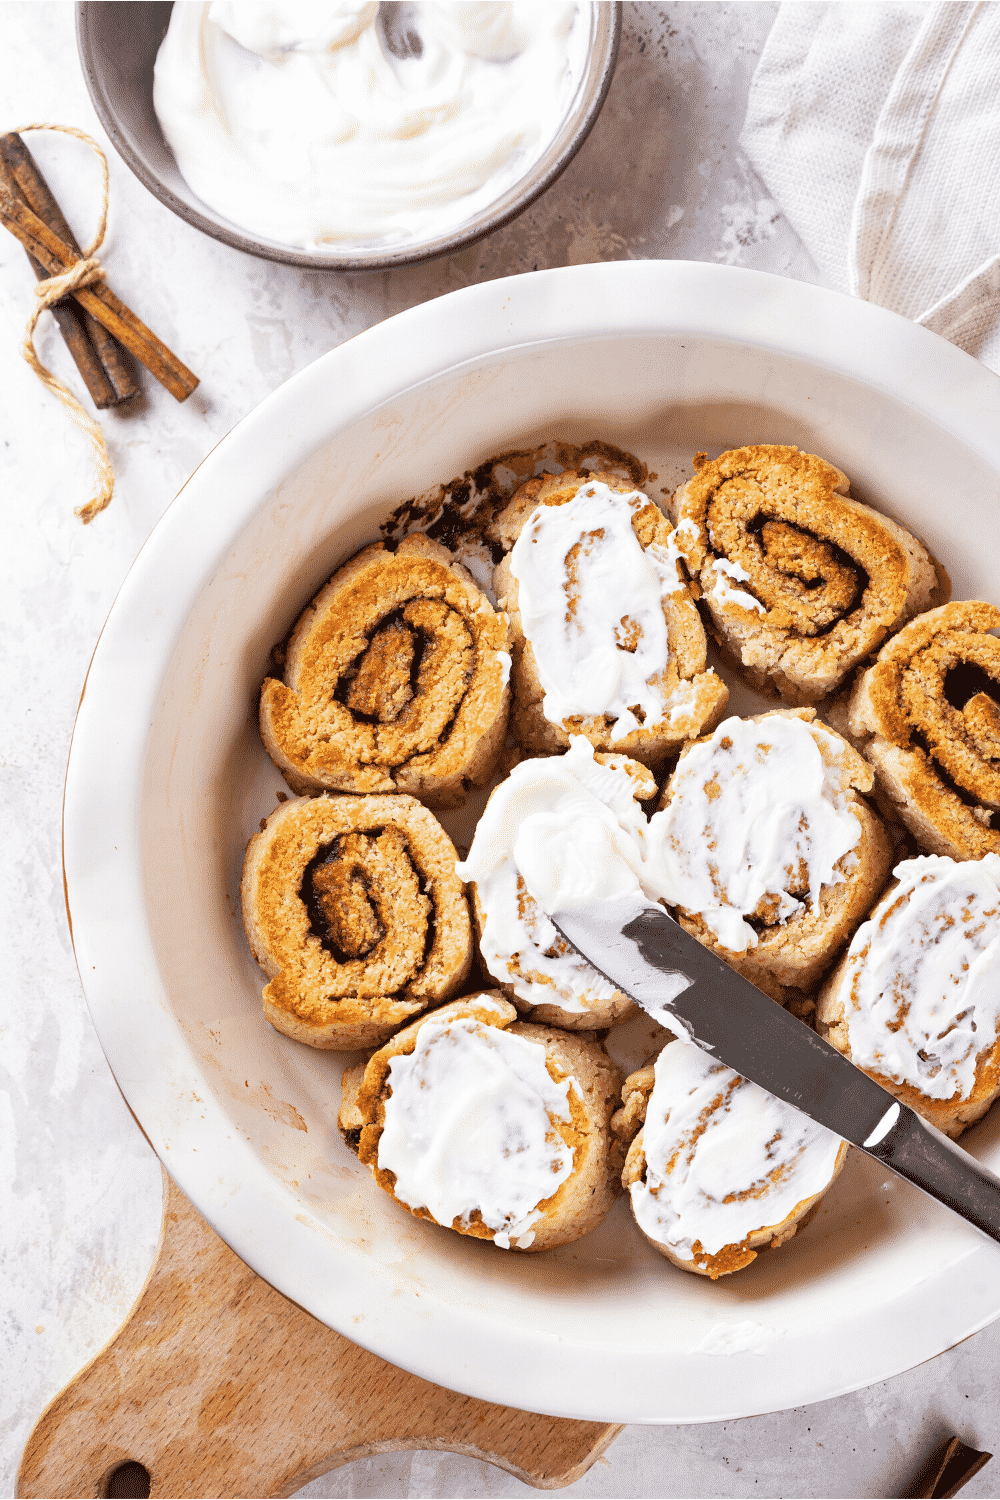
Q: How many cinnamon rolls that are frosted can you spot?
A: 6